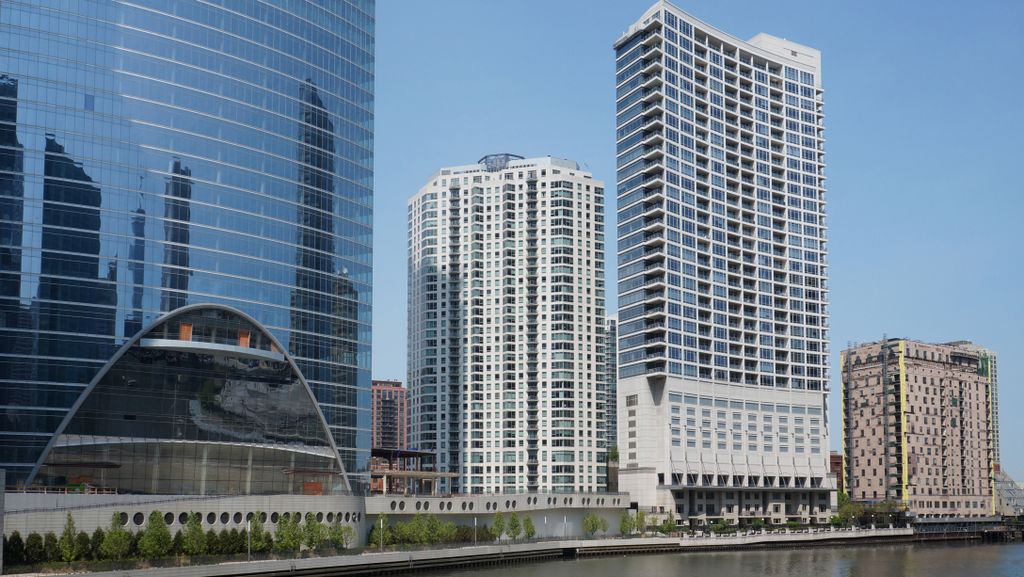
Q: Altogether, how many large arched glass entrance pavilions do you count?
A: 1